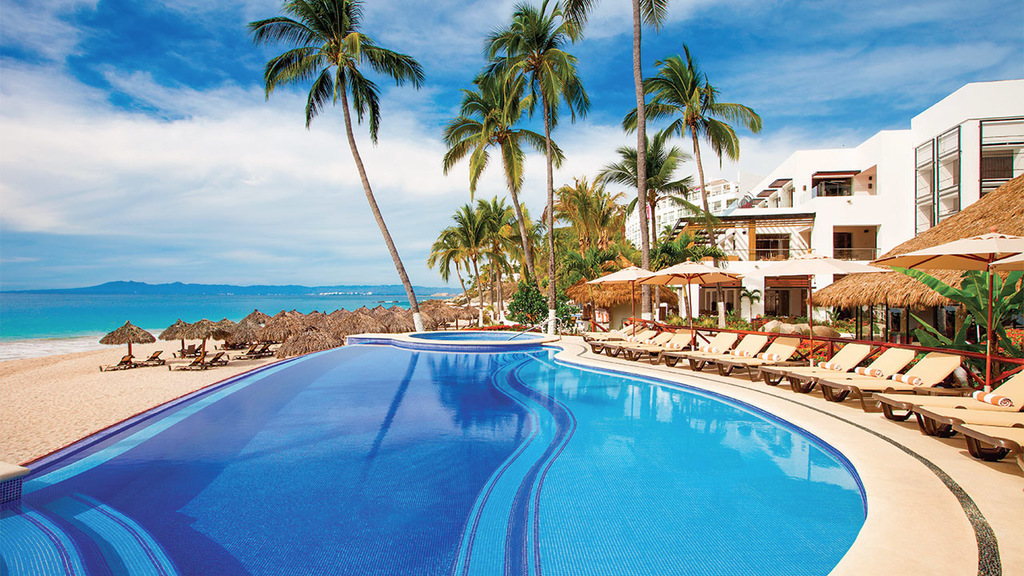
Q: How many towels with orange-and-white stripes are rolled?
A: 10